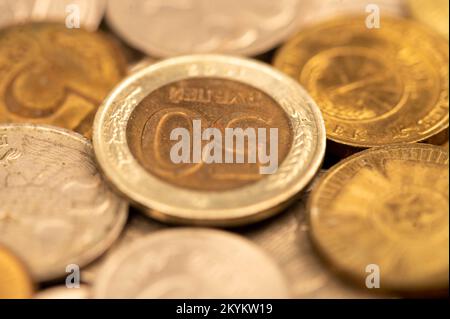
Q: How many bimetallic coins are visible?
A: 1